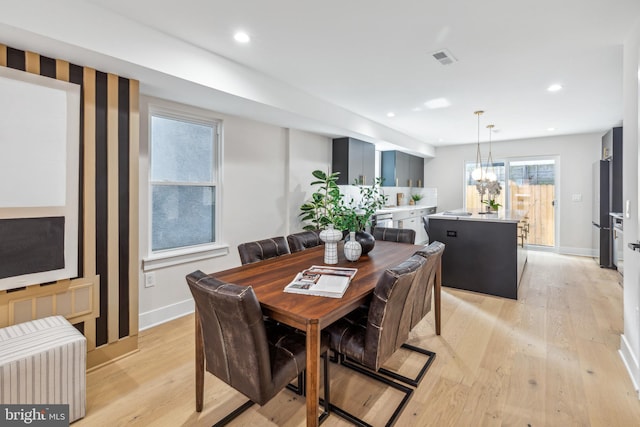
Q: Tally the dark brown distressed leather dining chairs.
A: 6